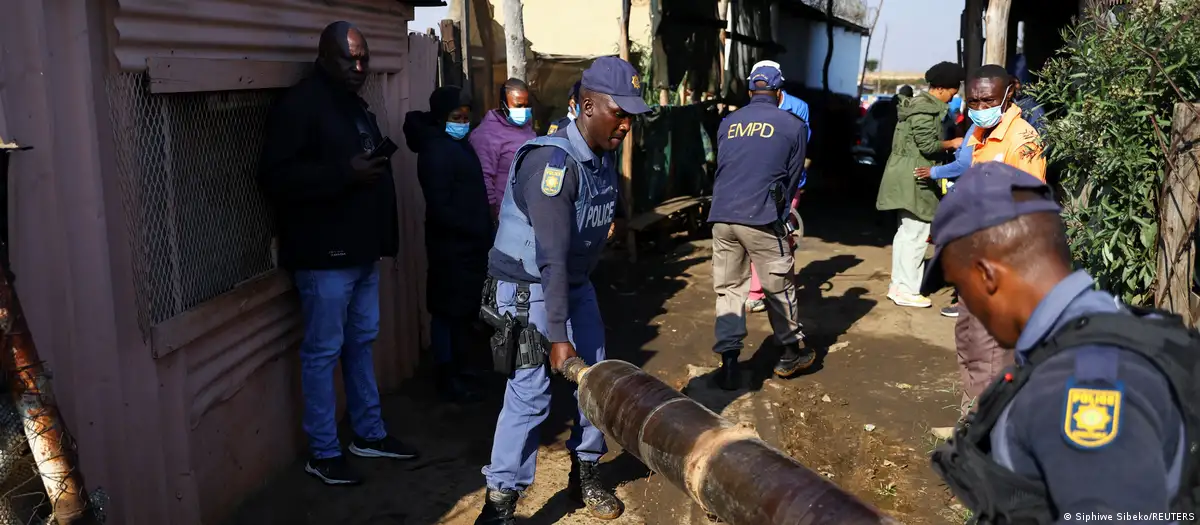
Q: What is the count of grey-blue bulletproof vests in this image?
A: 1